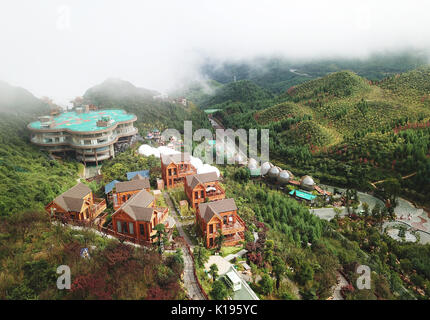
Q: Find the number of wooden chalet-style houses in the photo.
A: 6